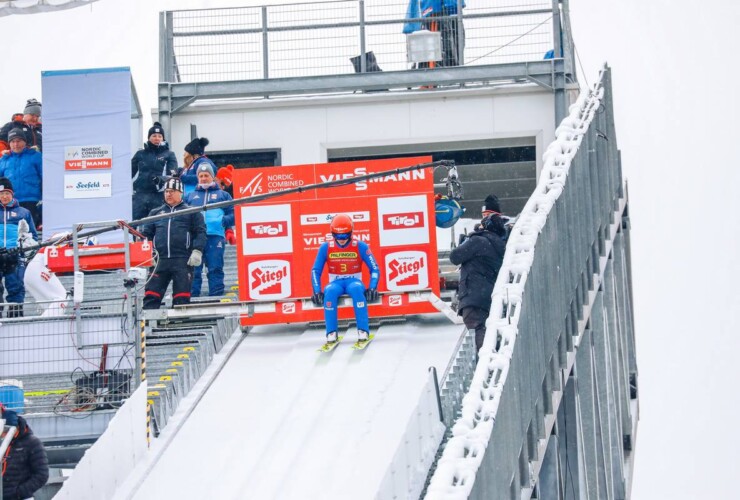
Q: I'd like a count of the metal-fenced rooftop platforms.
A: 1